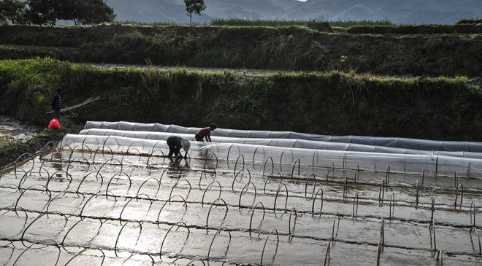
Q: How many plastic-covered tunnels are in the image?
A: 3